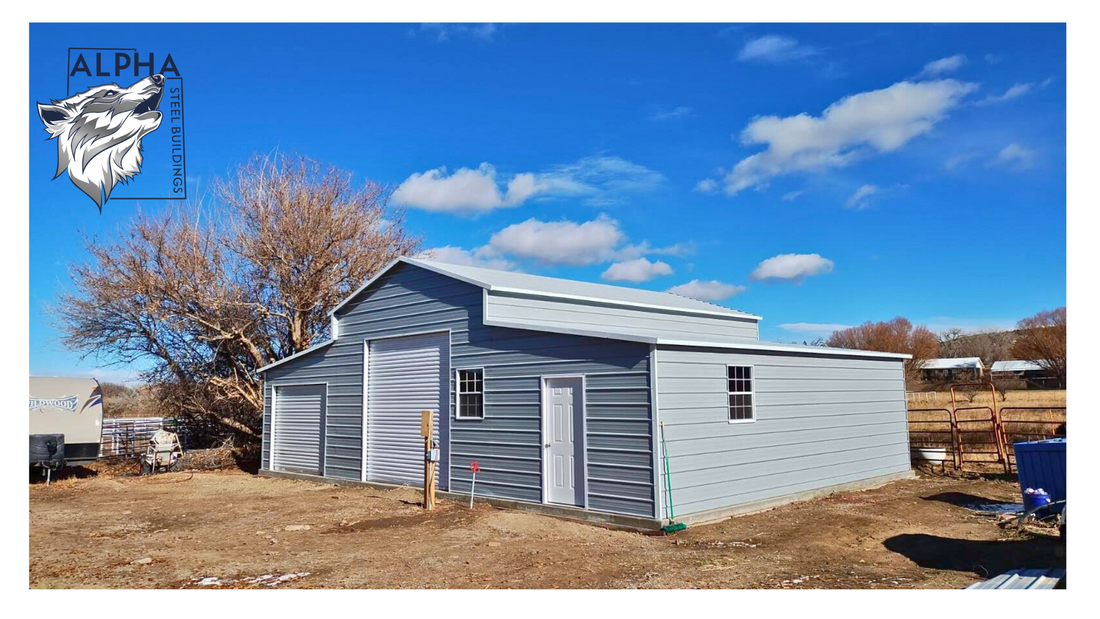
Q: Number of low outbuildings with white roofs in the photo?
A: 2